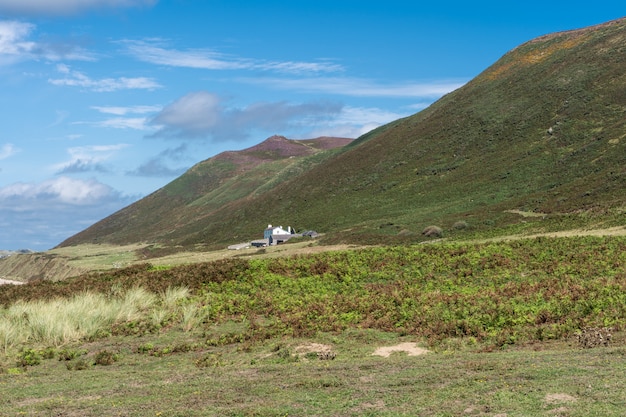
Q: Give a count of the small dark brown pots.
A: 0